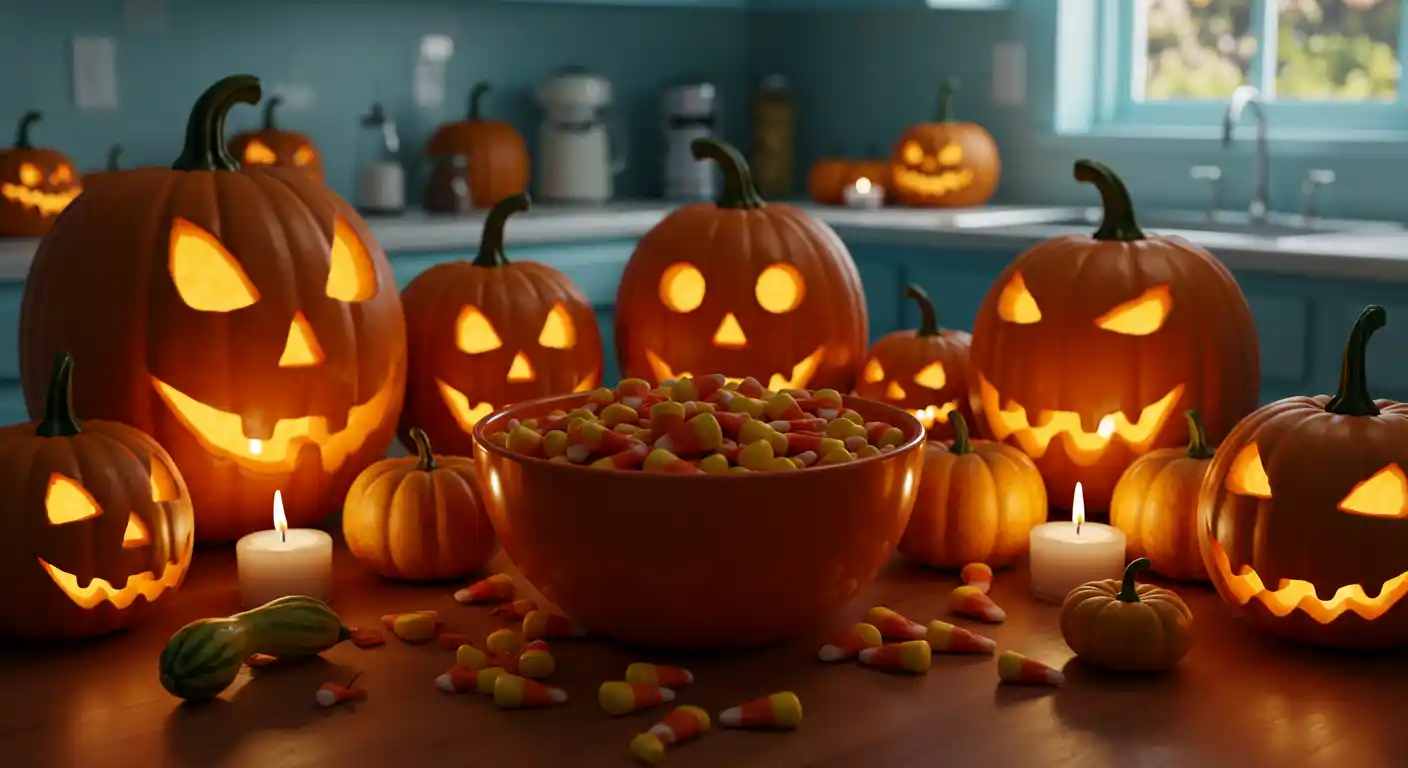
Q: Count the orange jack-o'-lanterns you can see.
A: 10